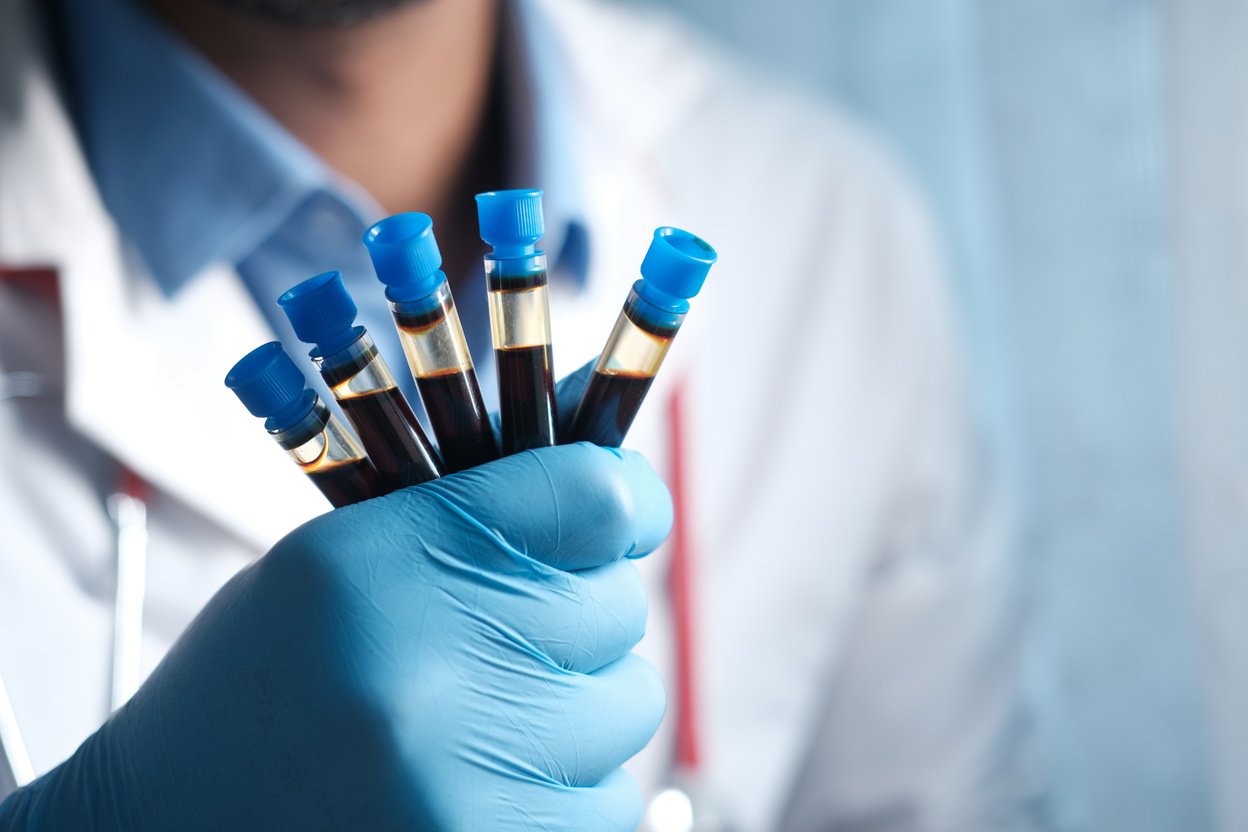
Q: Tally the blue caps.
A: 5